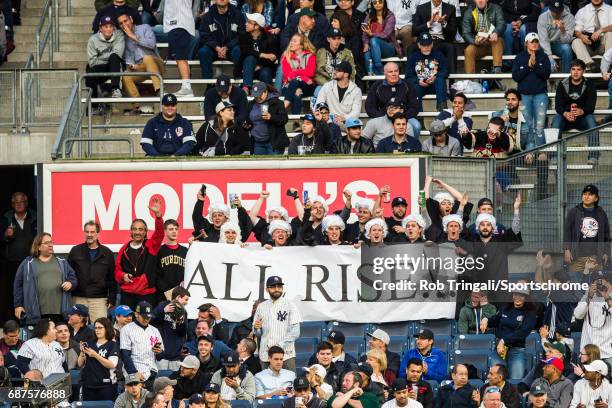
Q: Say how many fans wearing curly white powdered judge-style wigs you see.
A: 12